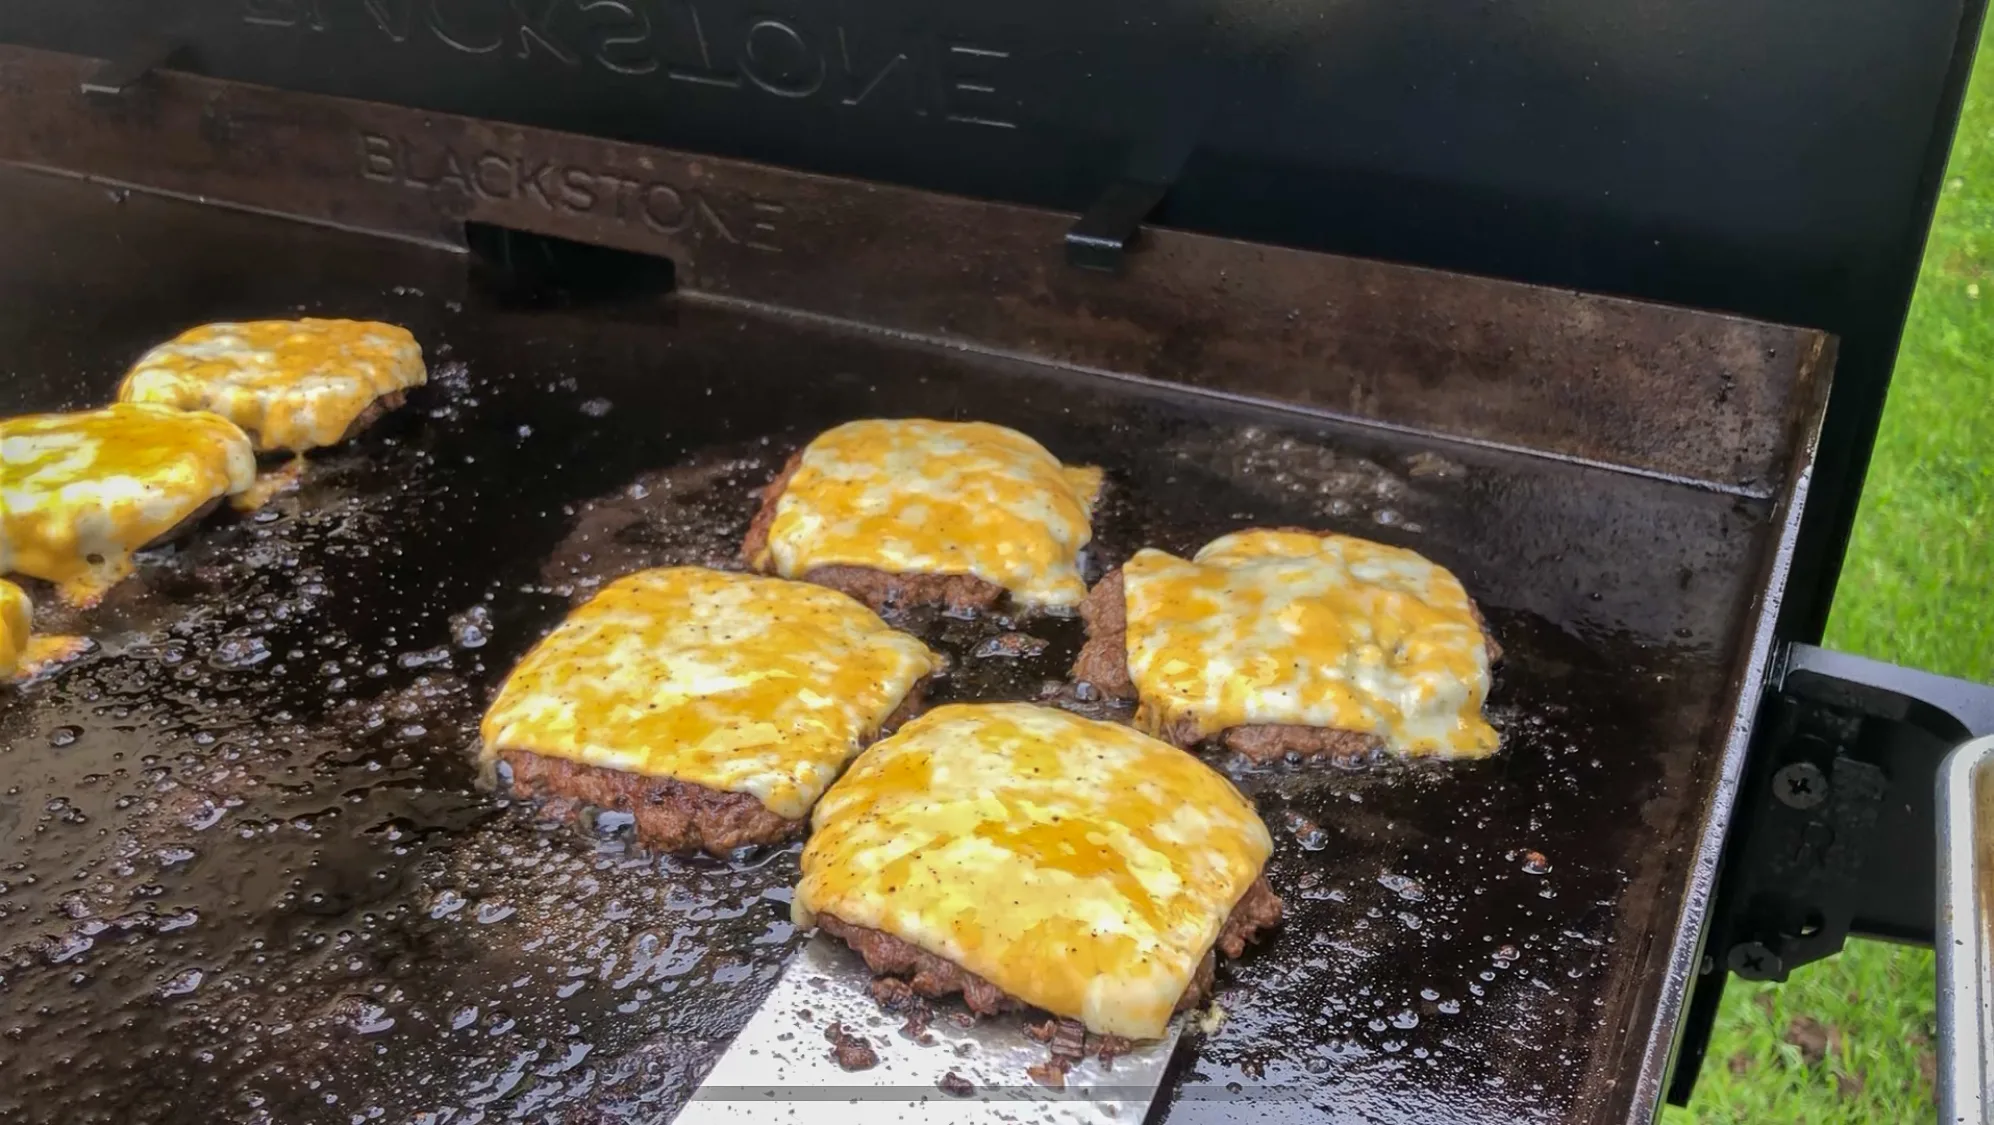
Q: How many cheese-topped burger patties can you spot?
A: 7